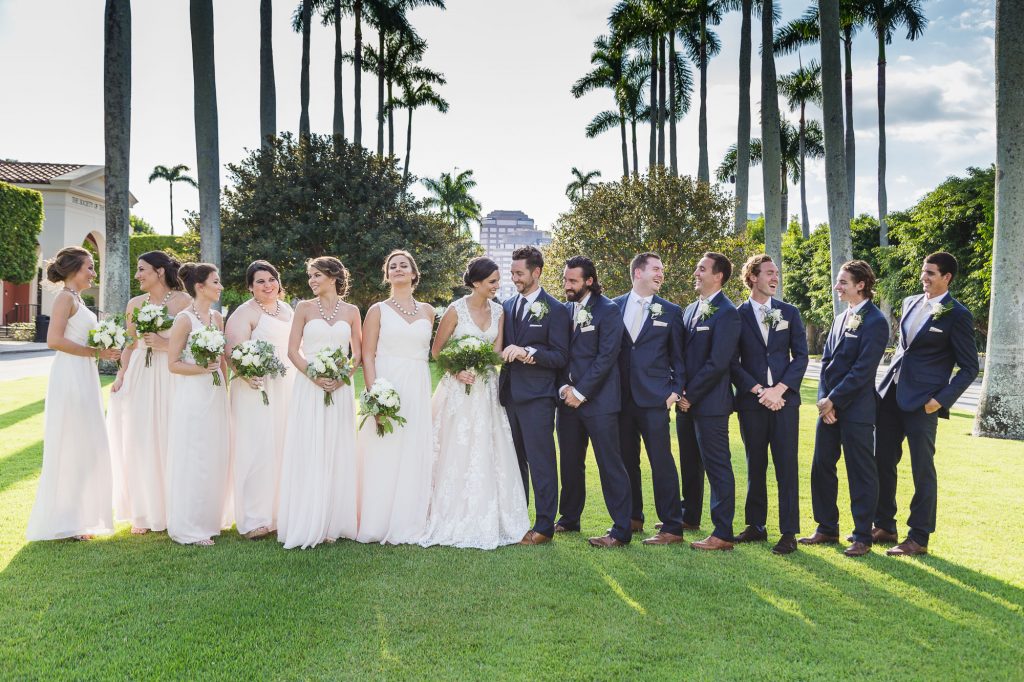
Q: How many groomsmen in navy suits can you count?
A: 6